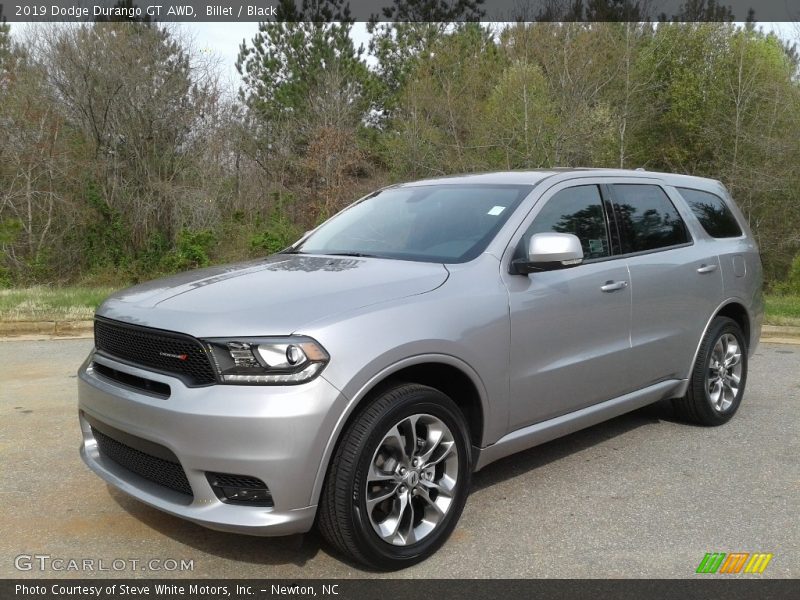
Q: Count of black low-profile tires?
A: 2